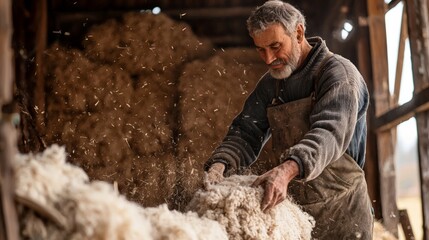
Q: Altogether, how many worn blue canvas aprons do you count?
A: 0